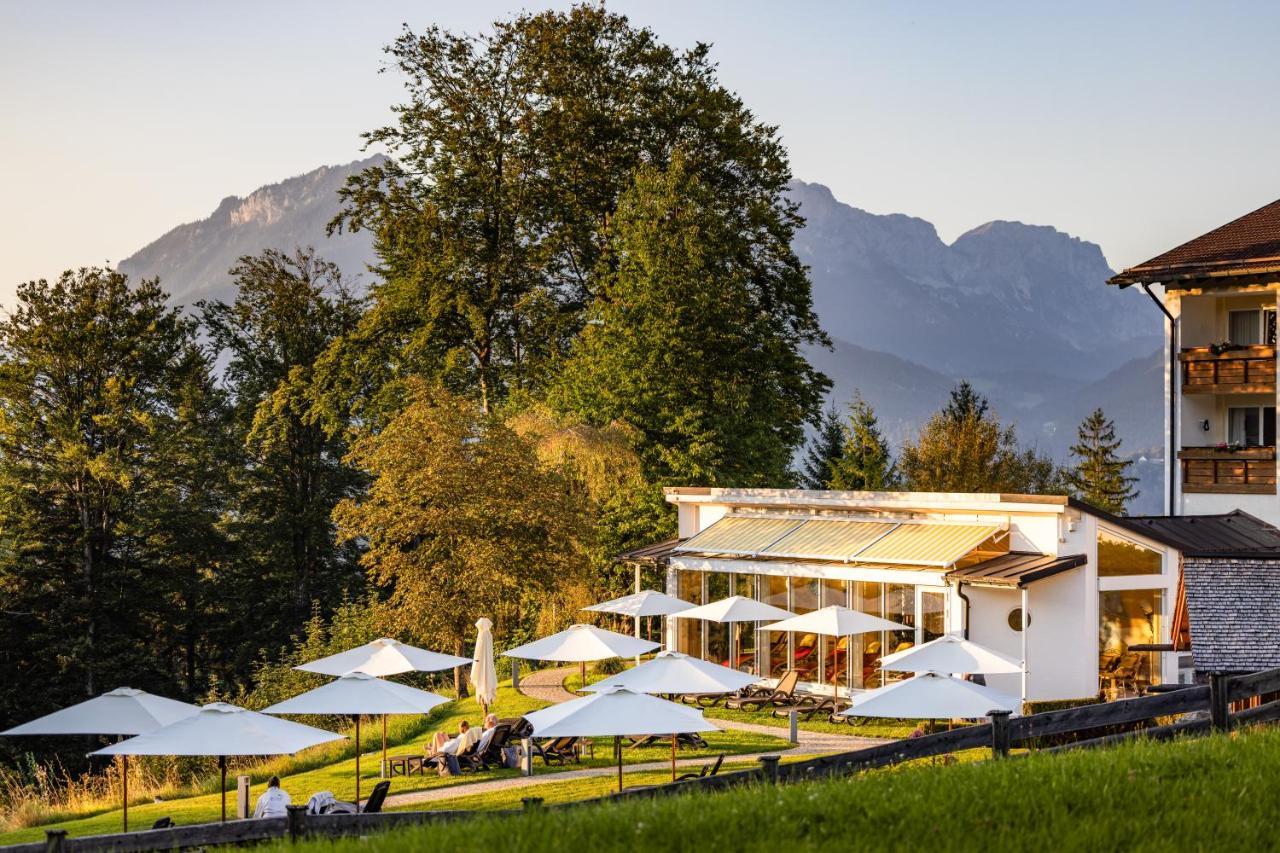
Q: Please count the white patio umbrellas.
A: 13